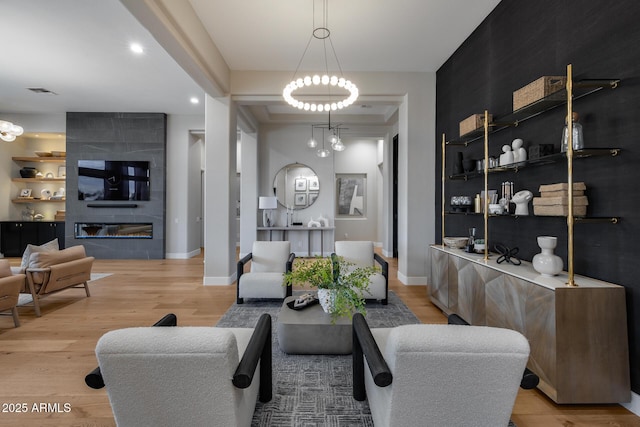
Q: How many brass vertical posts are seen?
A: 3